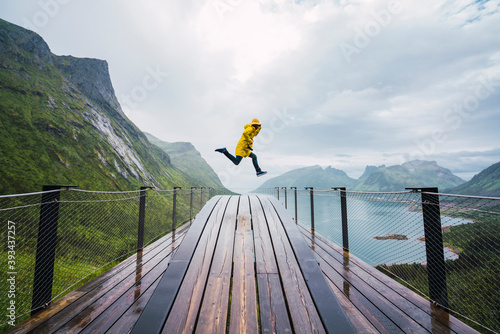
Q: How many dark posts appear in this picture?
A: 12